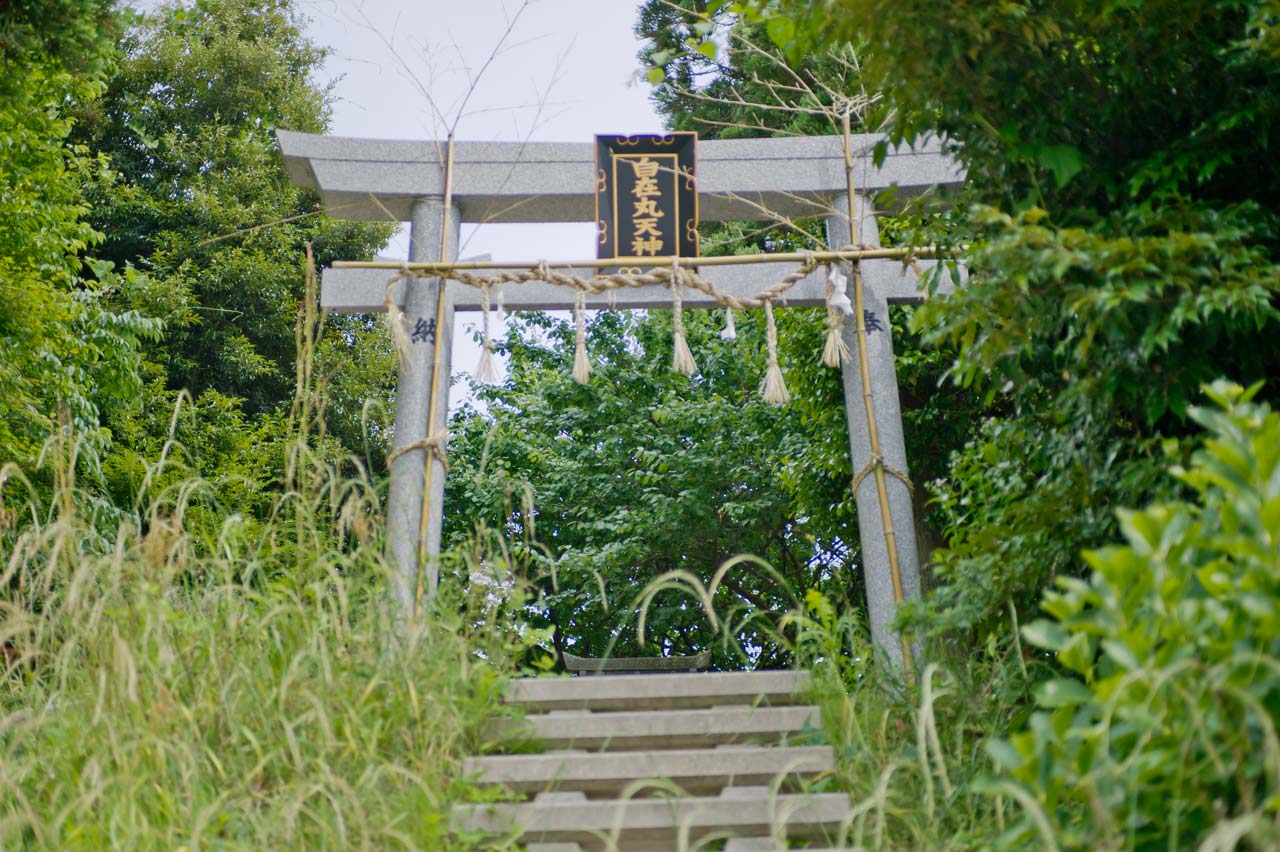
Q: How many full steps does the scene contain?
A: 4